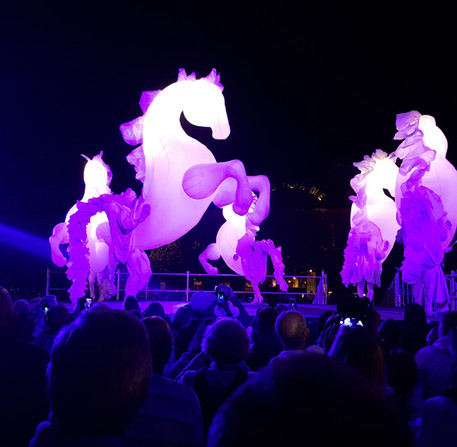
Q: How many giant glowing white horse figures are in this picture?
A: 5